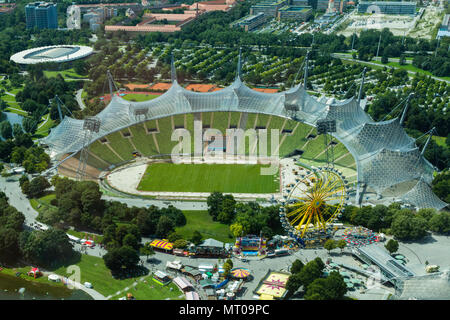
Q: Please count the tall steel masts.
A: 8